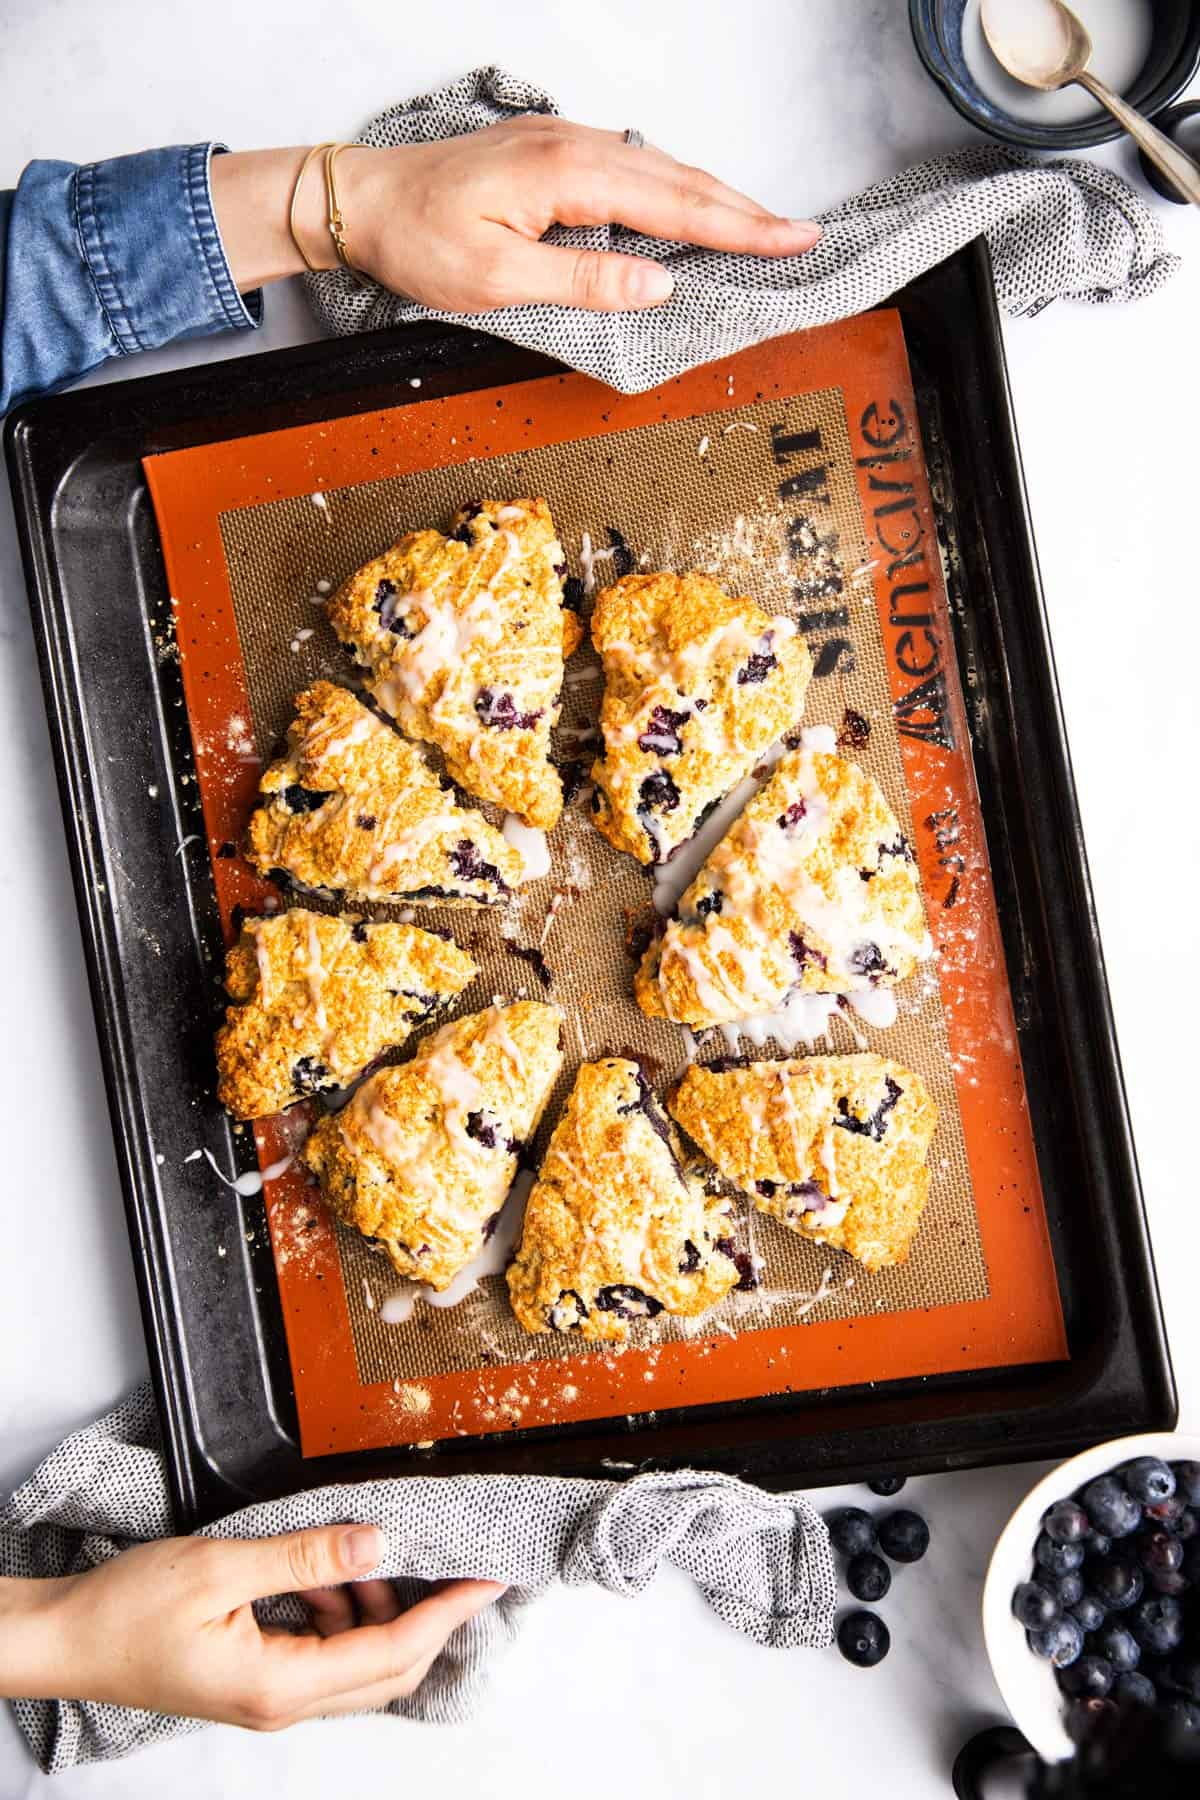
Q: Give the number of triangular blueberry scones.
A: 8